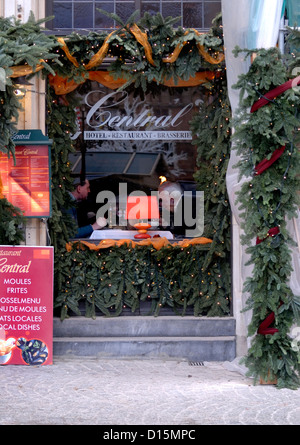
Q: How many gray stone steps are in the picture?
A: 2